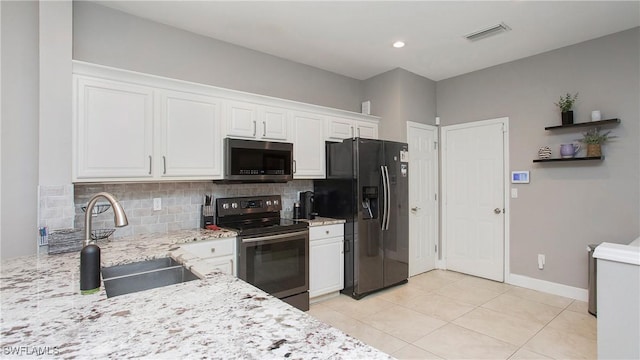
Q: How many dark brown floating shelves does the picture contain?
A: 2